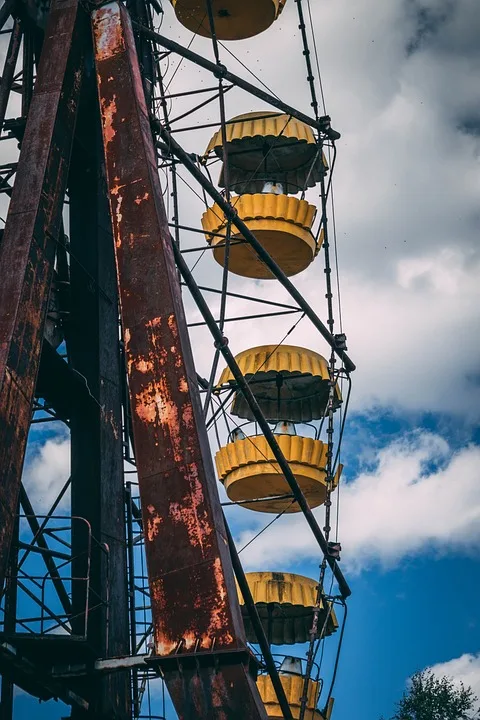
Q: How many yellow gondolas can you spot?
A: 4